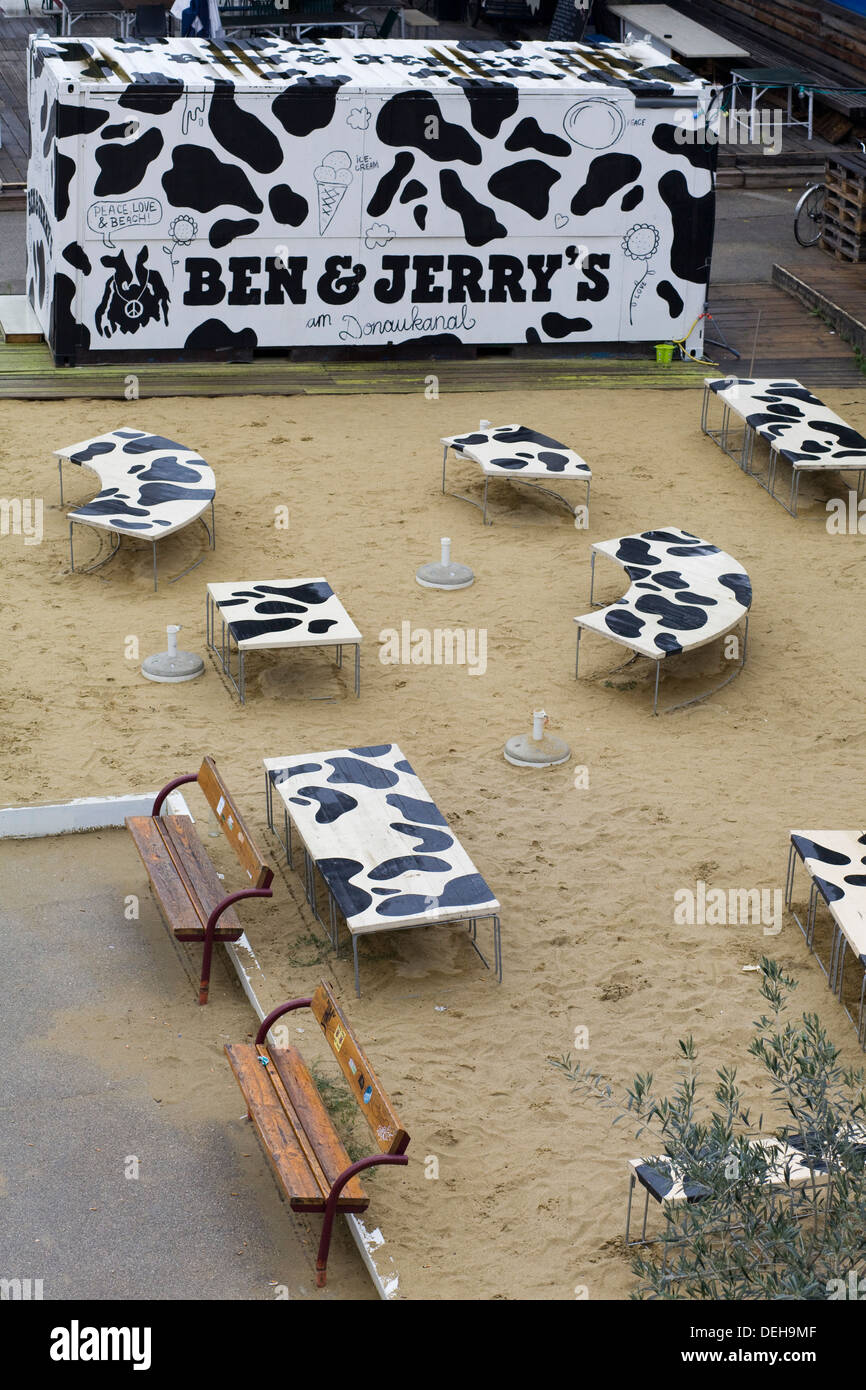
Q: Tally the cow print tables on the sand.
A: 8